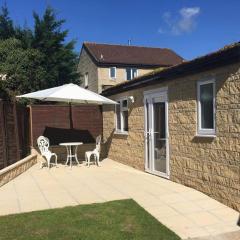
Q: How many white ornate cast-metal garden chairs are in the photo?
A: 2